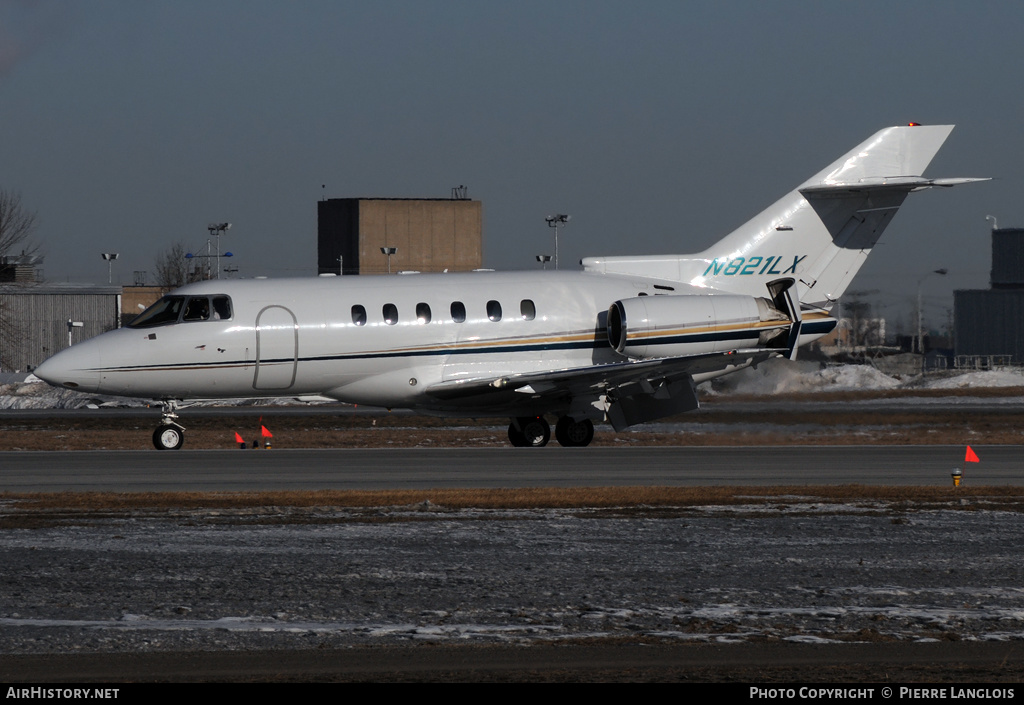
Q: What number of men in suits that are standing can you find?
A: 0